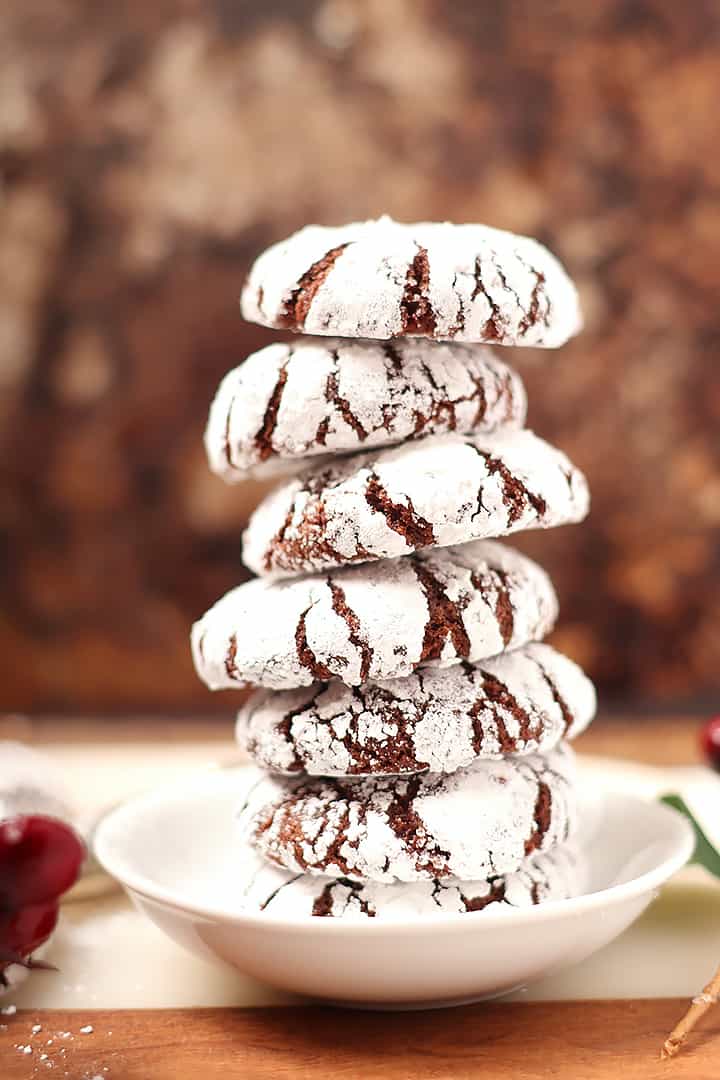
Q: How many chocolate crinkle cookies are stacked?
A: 7